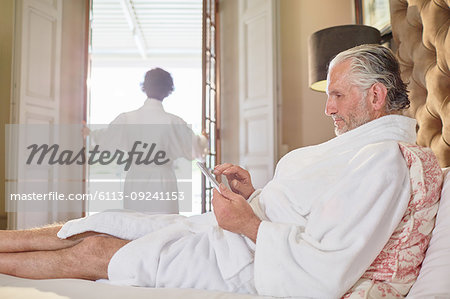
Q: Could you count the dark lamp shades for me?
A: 1